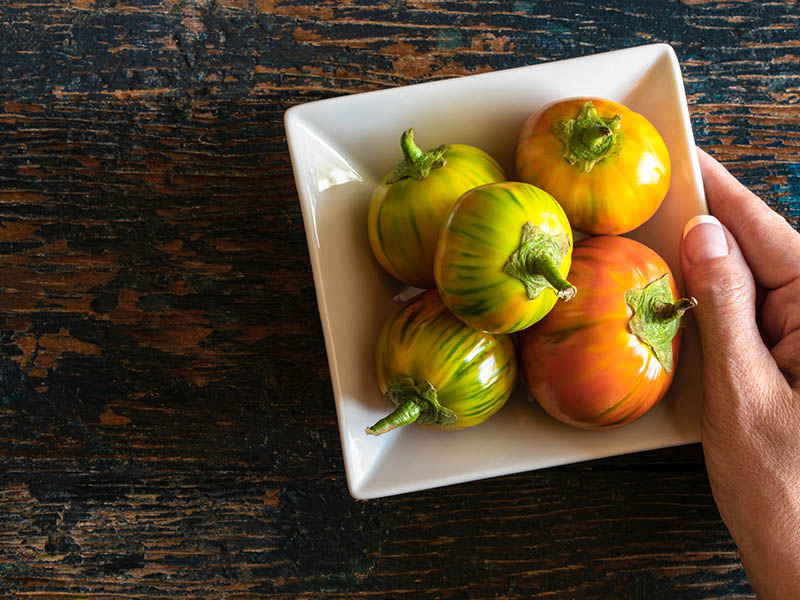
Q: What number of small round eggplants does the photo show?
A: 5